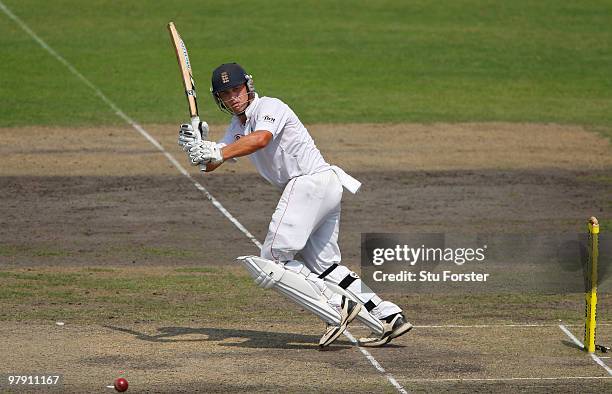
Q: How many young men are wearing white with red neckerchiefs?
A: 0